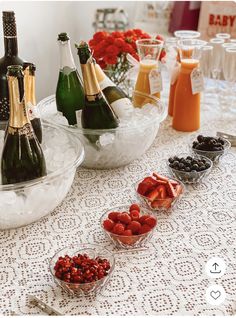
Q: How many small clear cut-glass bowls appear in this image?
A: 5